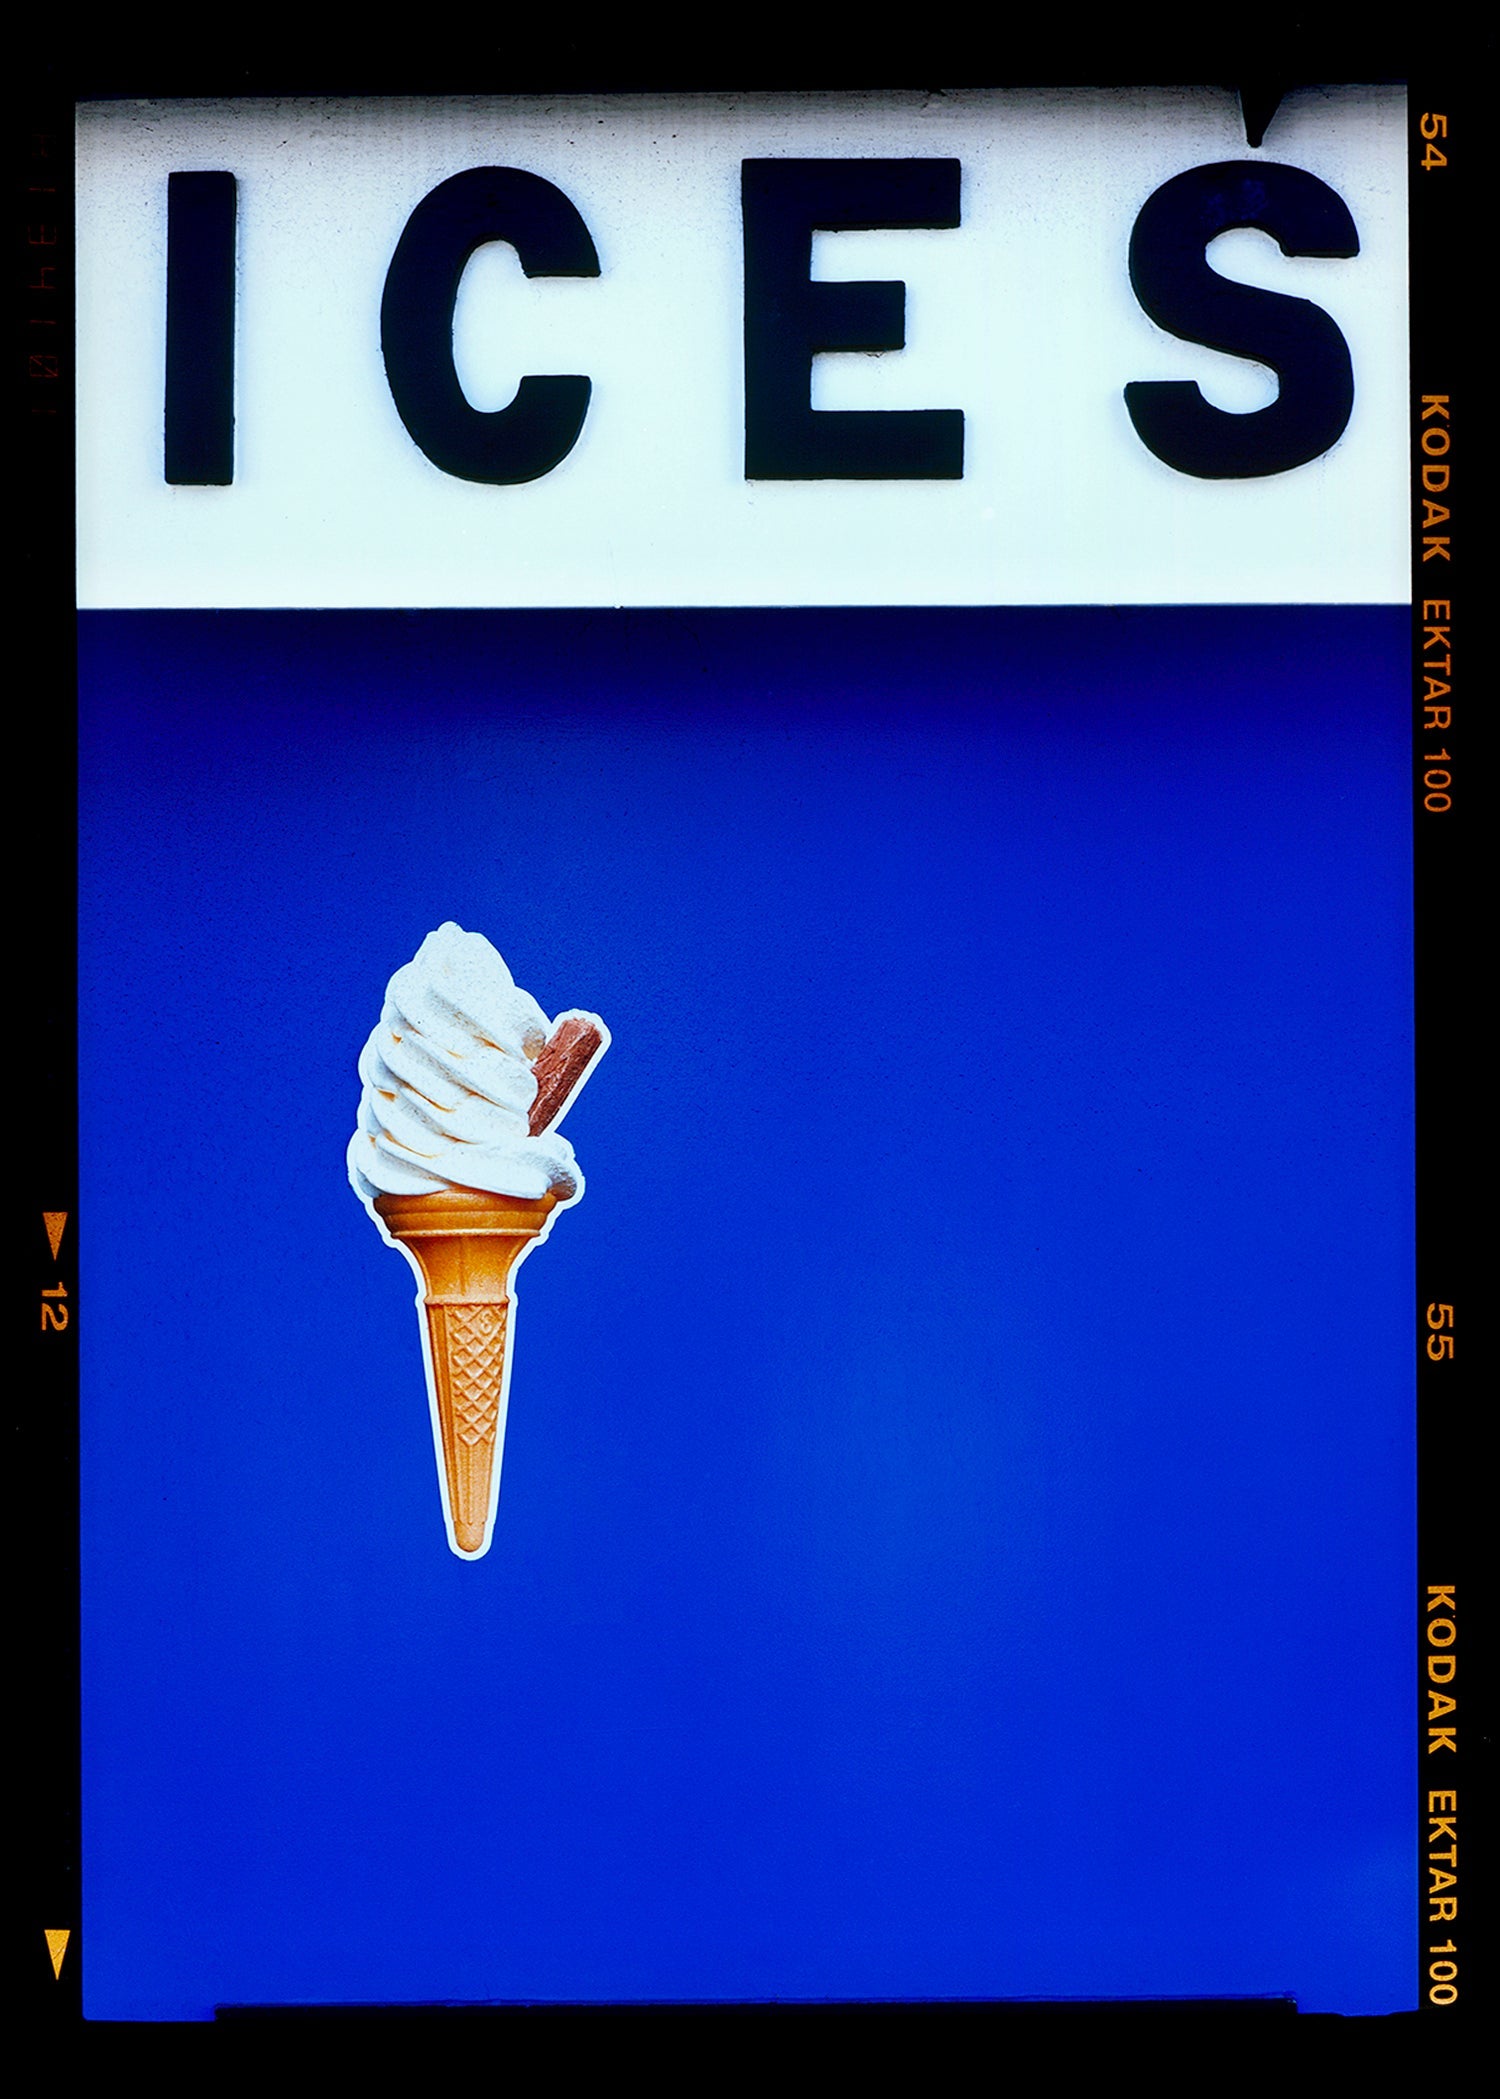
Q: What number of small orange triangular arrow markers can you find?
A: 2